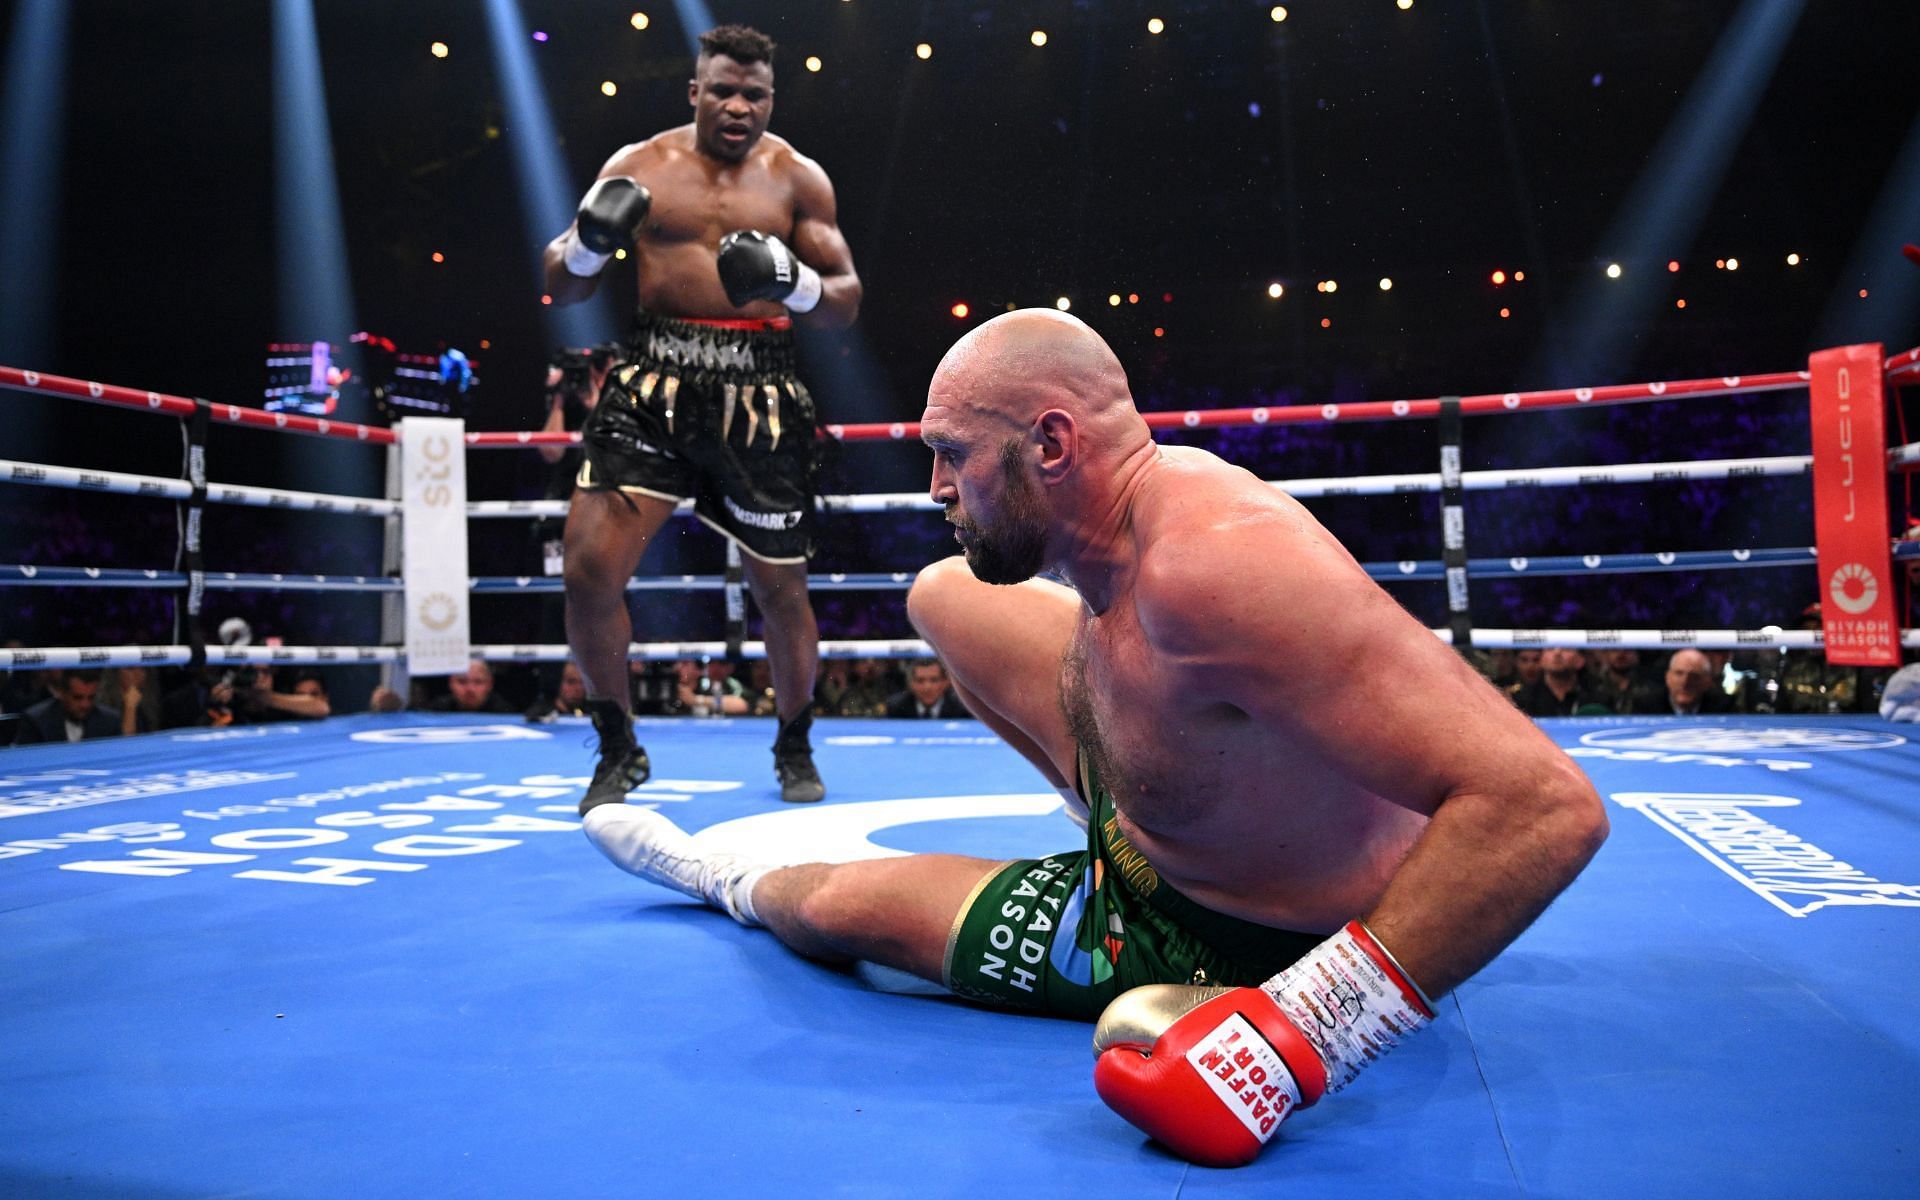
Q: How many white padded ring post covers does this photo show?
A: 1